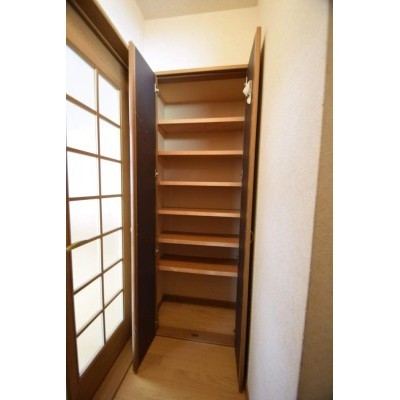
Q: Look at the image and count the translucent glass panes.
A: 14